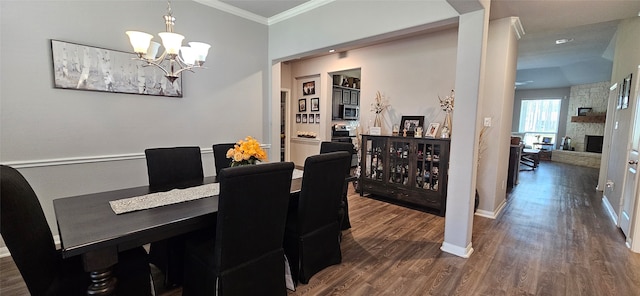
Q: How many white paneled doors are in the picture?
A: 1